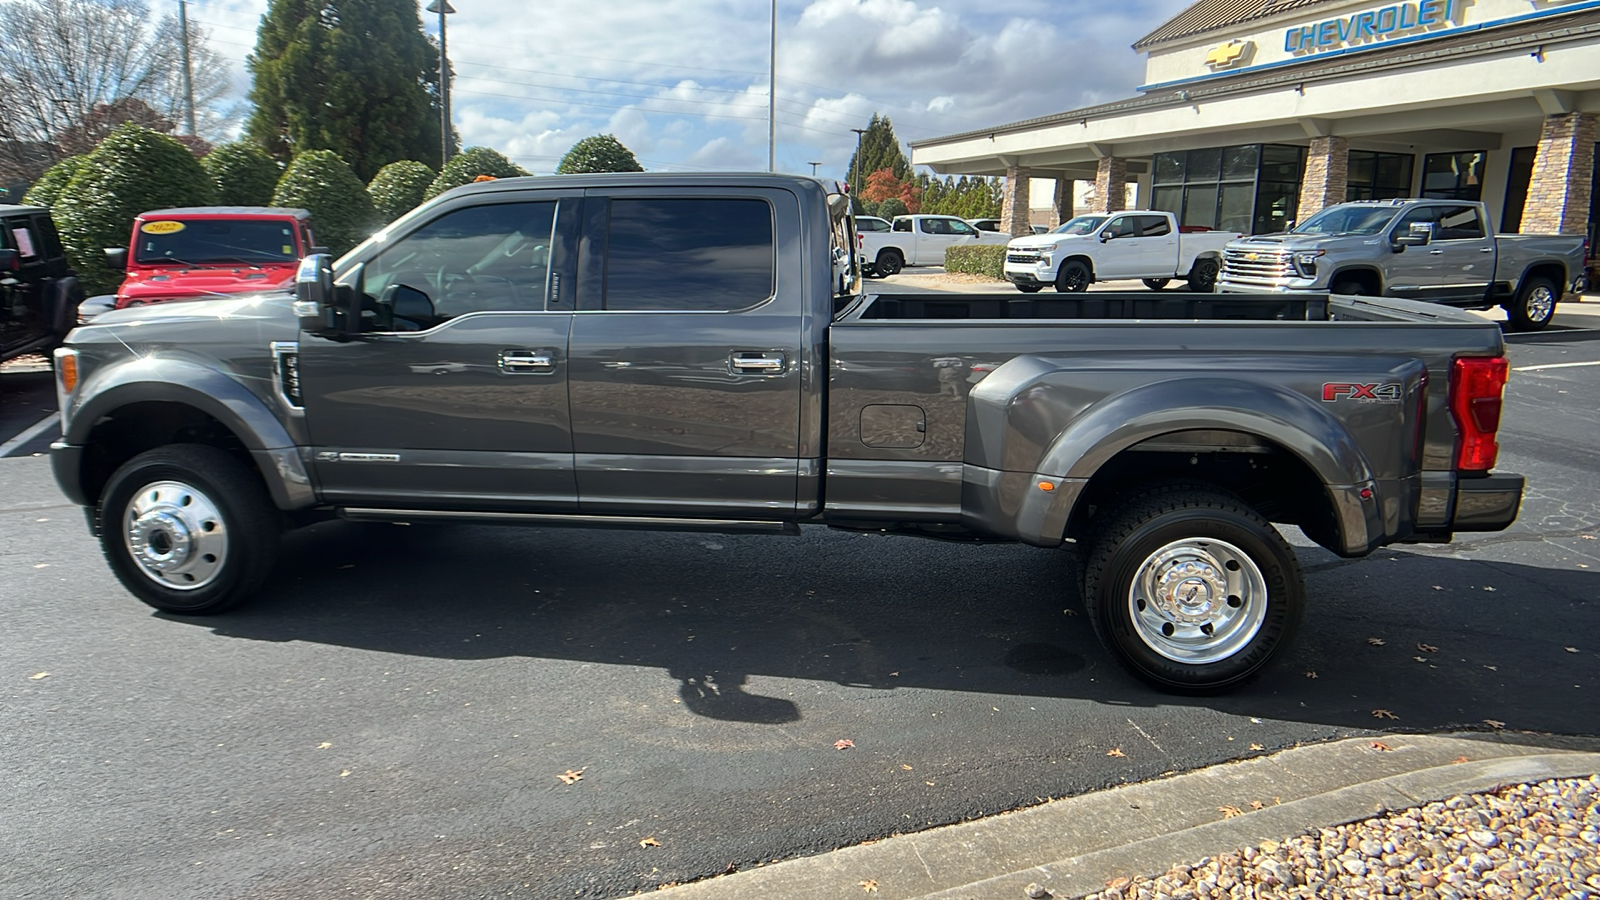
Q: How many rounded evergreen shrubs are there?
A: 7